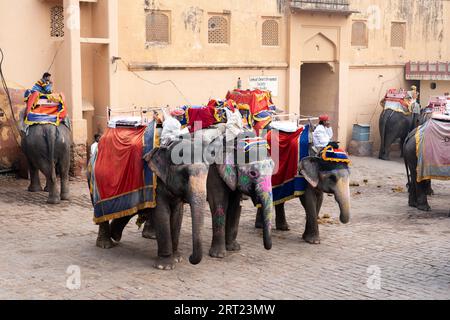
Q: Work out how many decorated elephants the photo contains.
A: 6